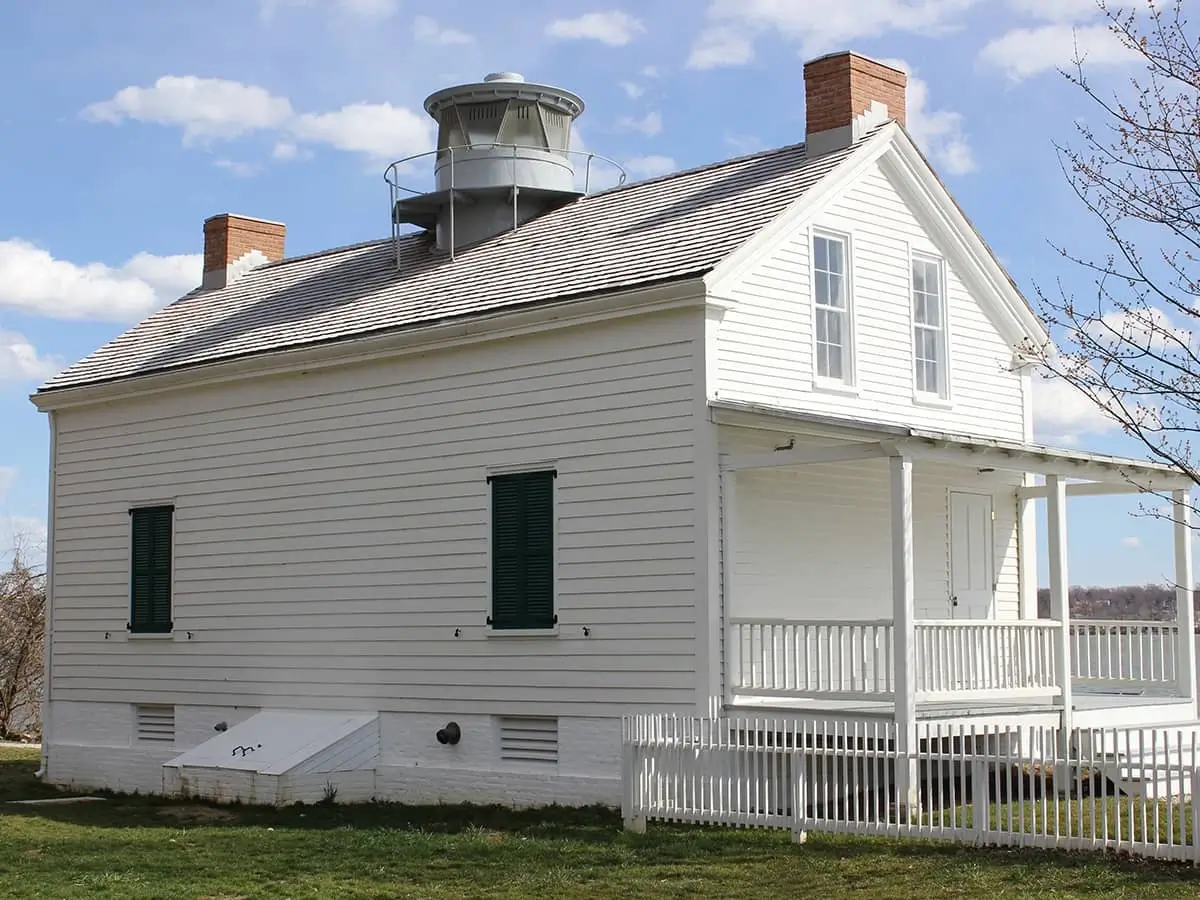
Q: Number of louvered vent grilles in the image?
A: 2